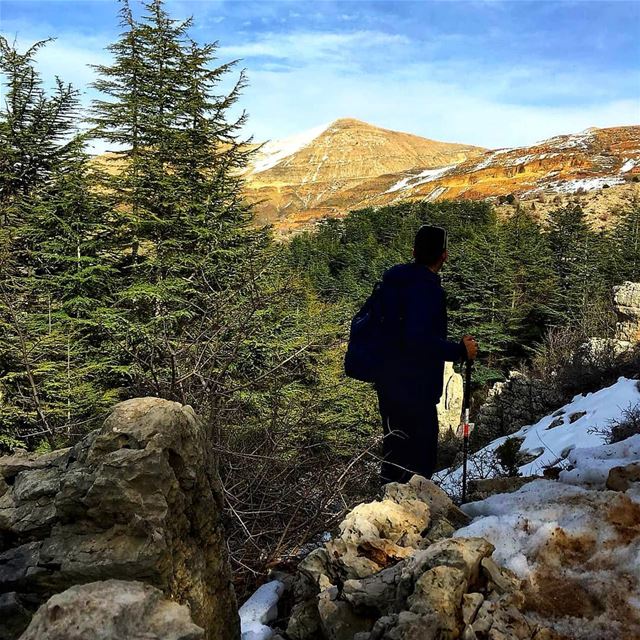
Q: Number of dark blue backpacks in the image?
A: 1